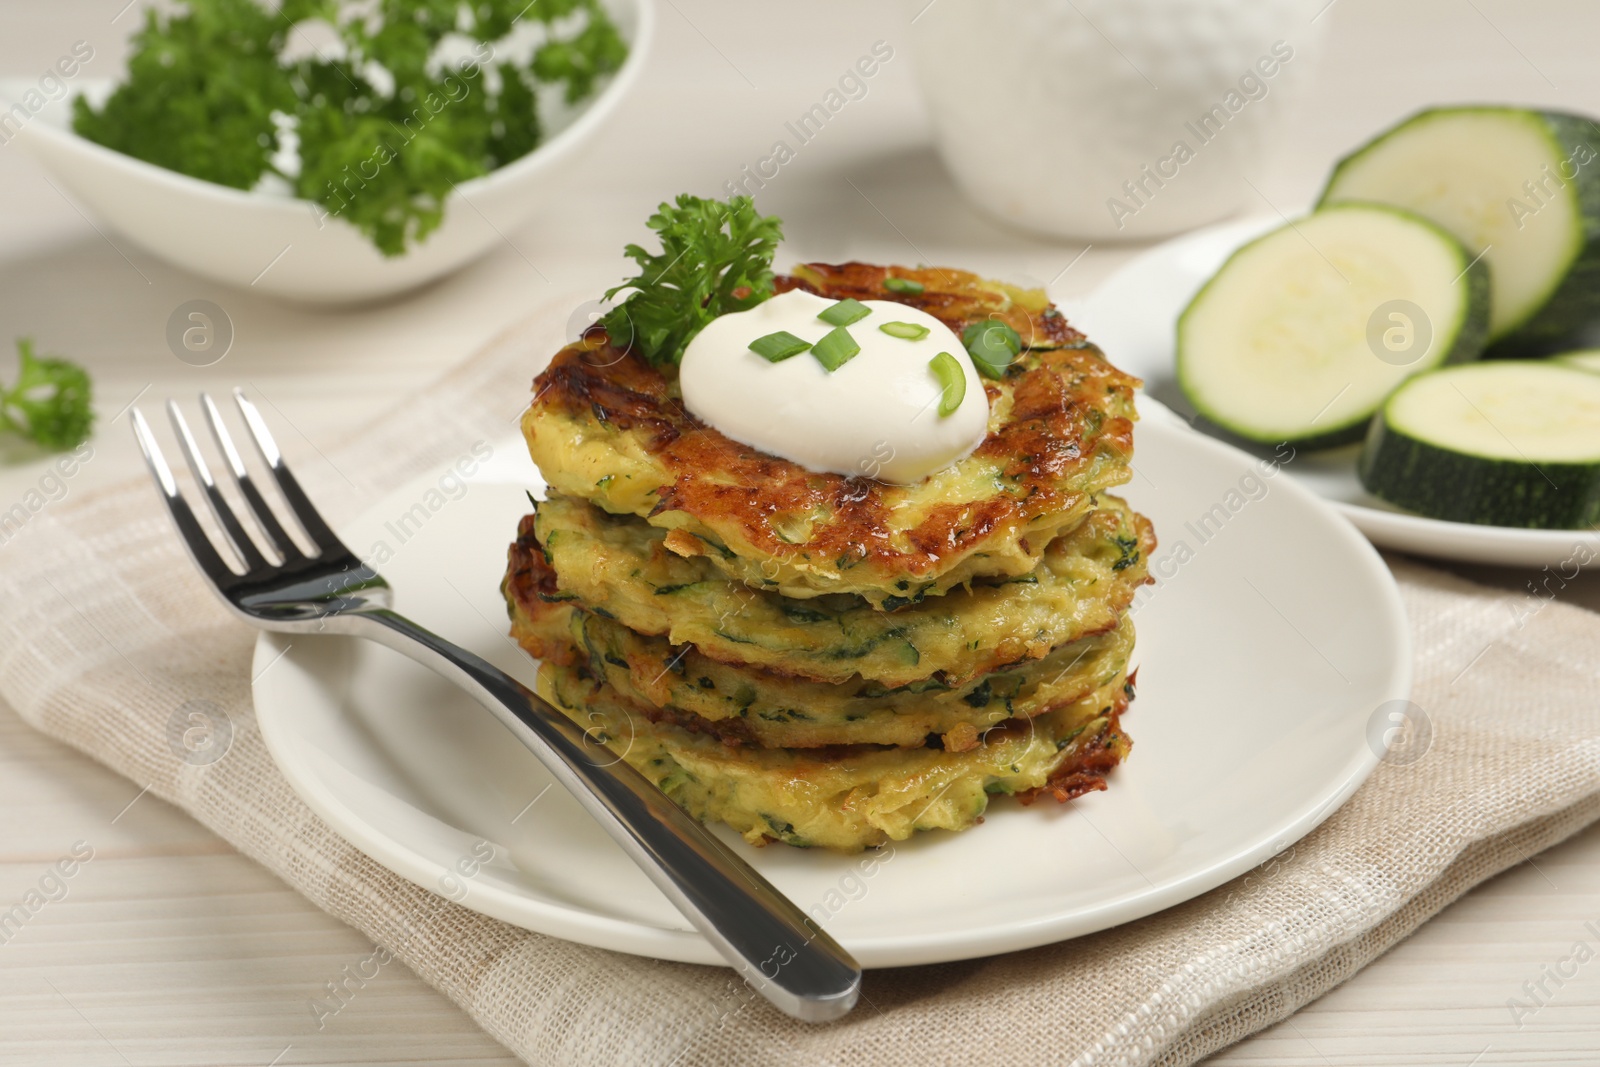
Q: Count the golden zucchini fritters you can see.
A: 4